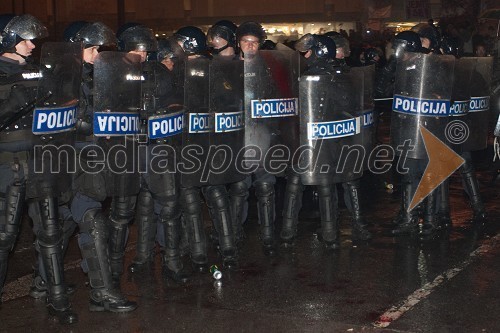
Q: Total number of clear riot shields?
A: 11